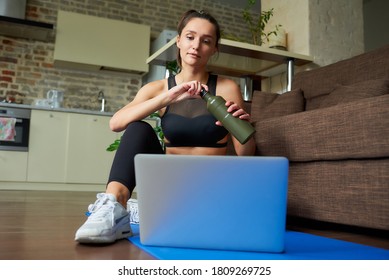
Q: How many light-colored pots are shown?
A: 1